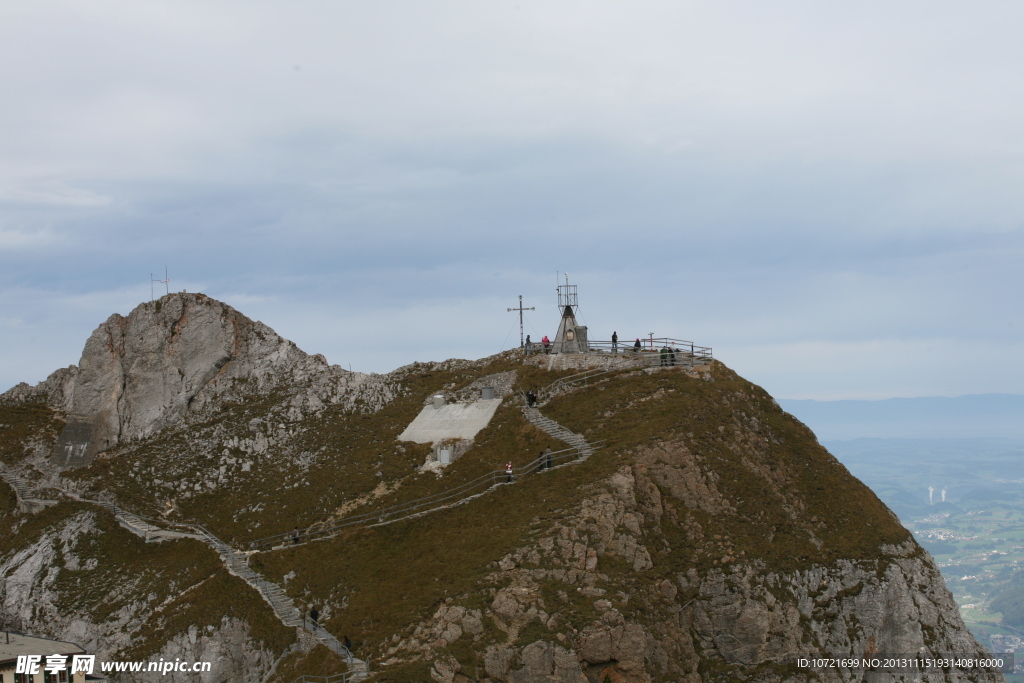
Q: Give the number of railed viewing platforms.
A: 1